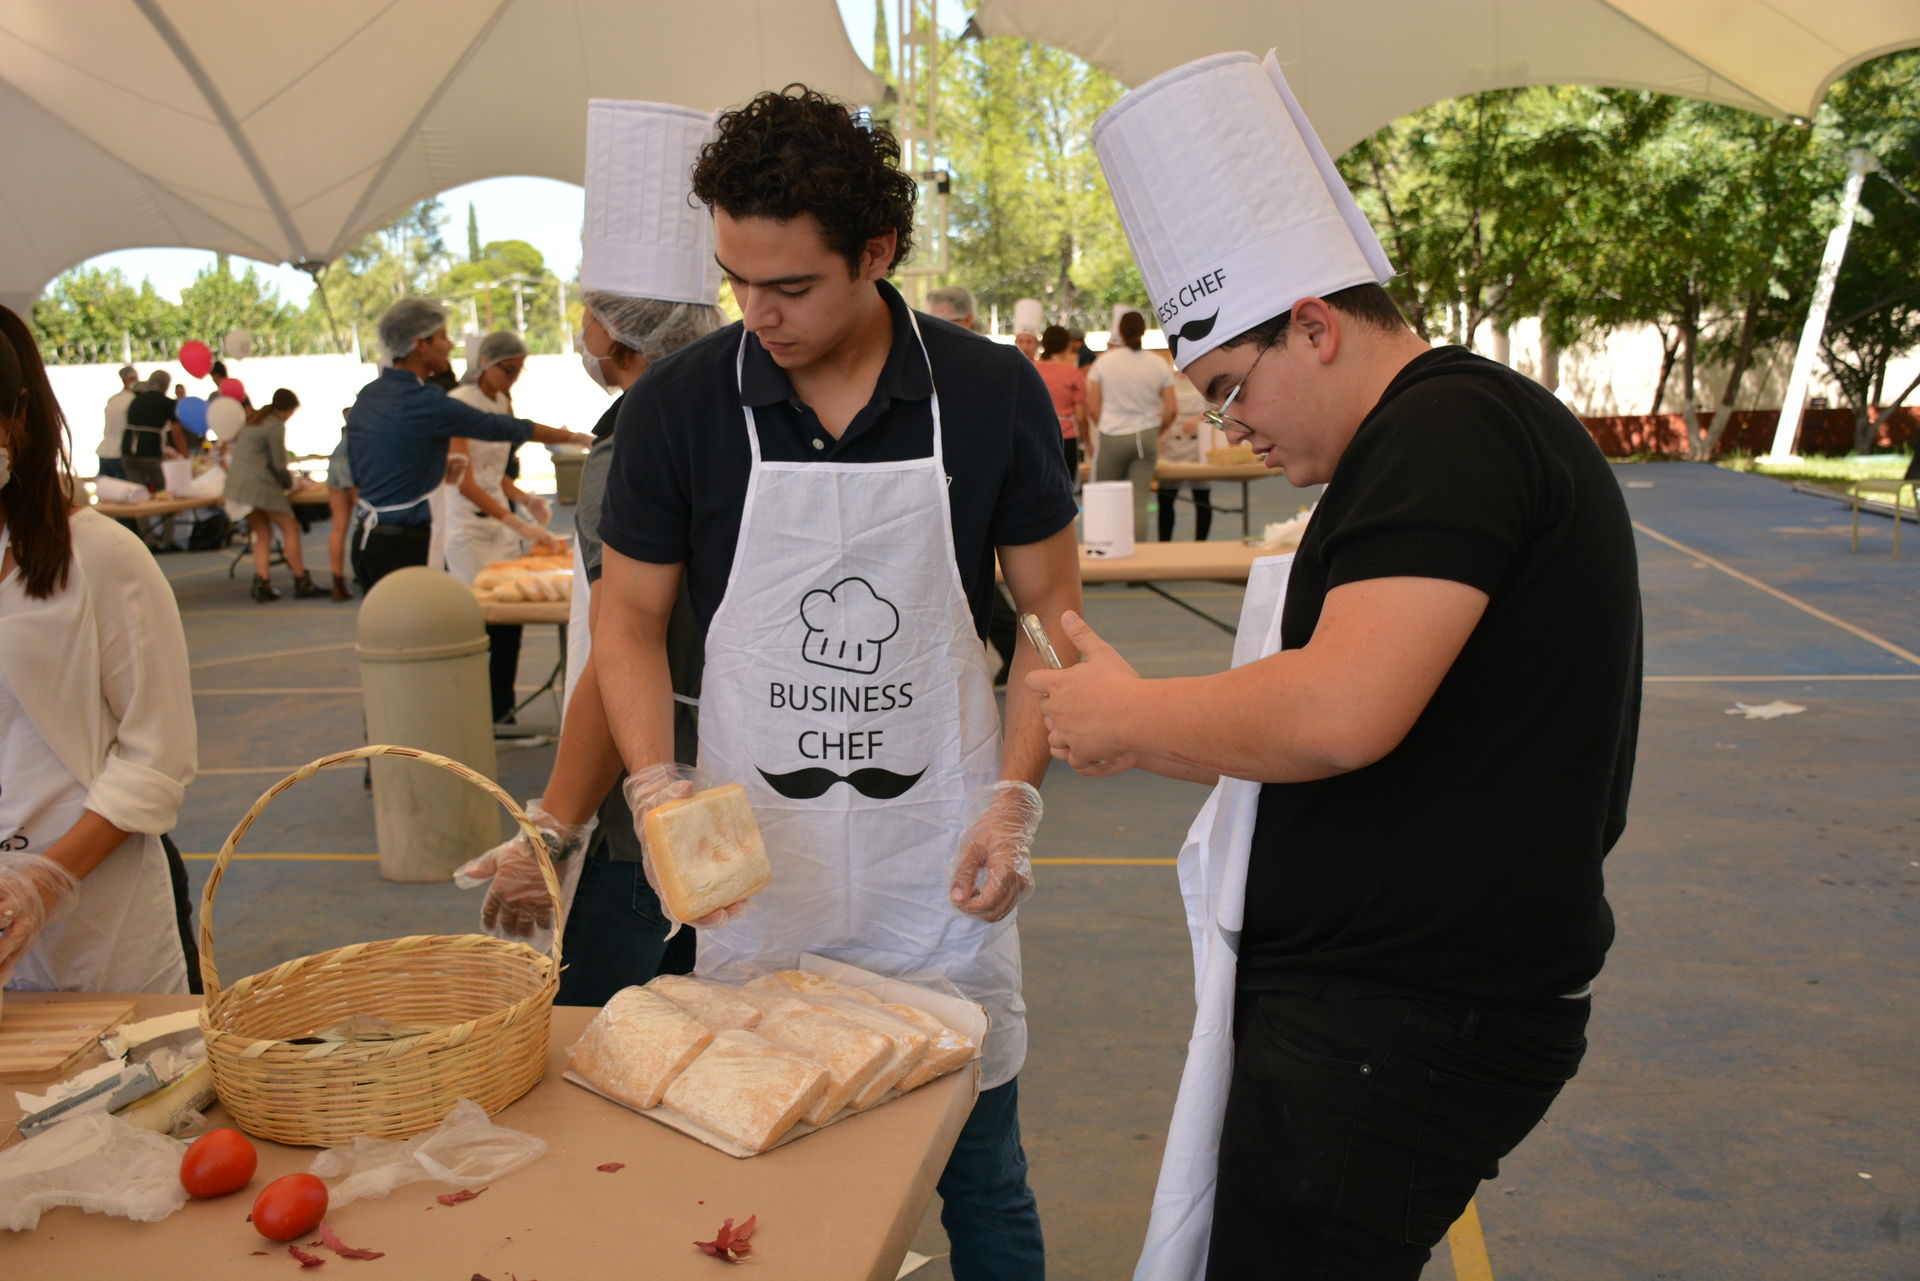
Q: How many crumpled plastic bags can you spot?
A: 2